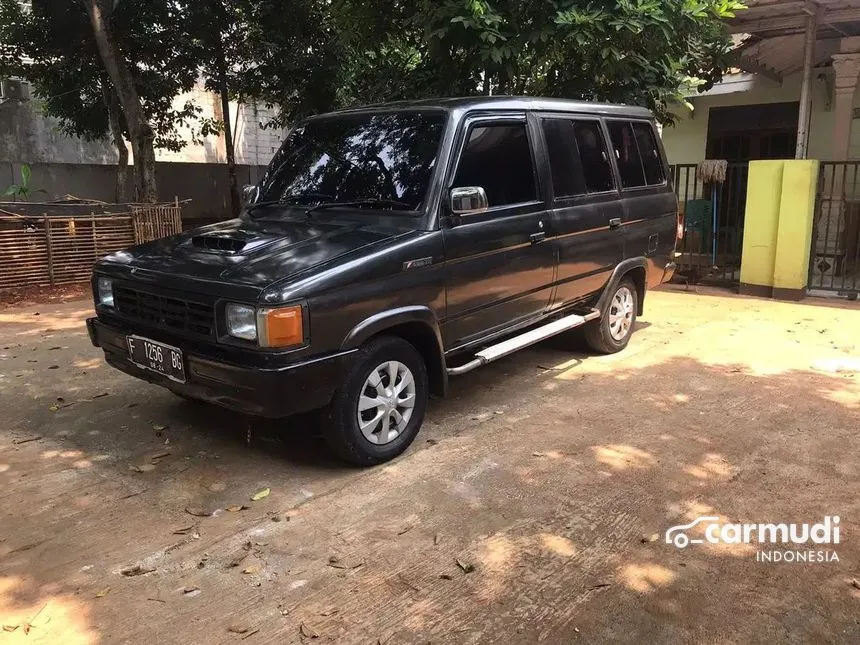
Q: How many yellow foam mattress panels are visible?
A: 2